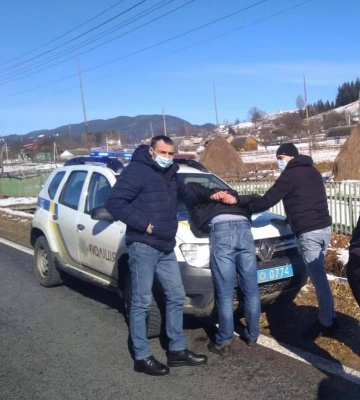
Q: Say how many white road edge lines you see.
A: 1